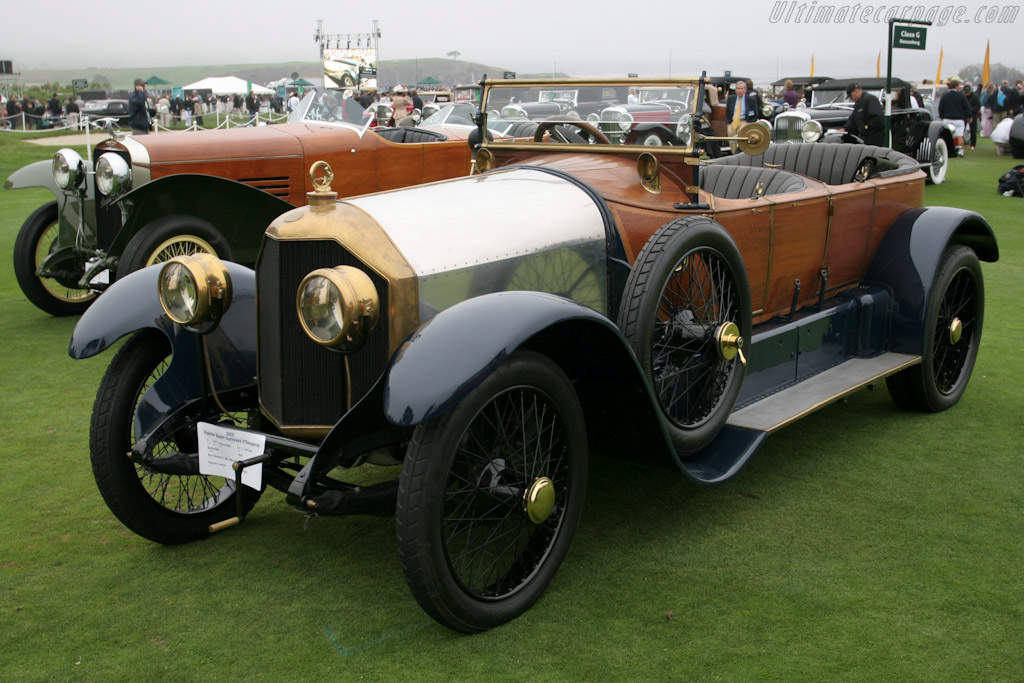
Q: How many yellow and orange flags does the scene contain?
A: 4